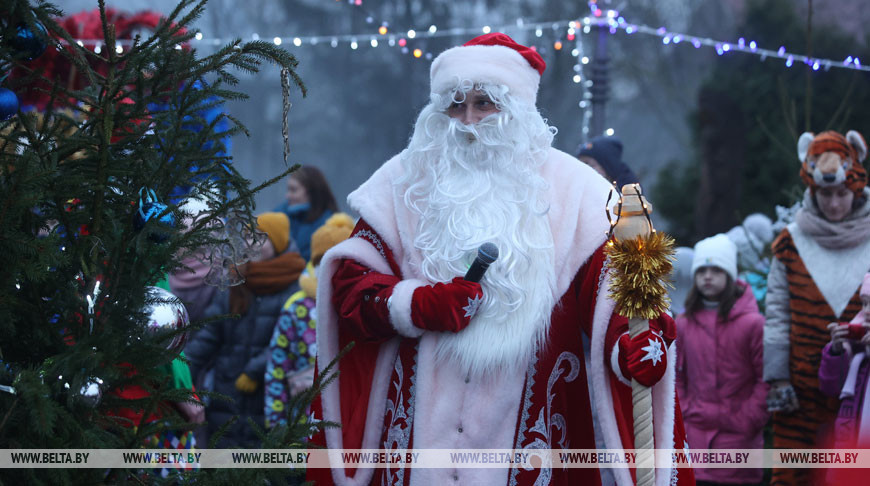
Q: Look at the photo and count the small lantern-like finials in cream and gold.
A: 1